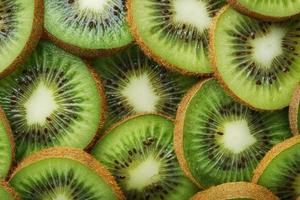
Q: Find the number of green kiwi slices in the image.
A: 15